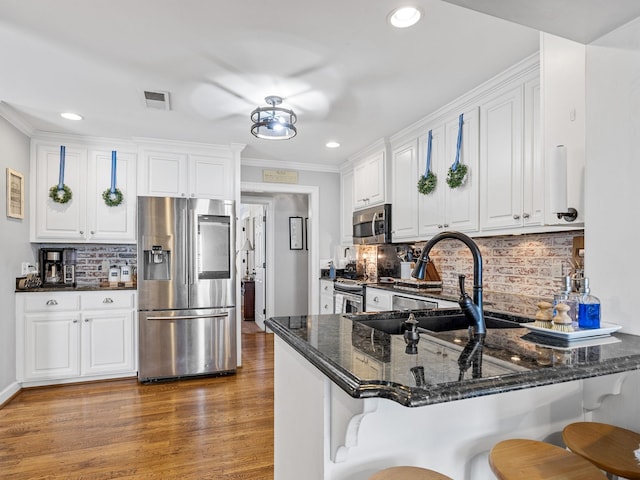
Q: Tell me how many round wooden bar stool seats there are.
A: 3